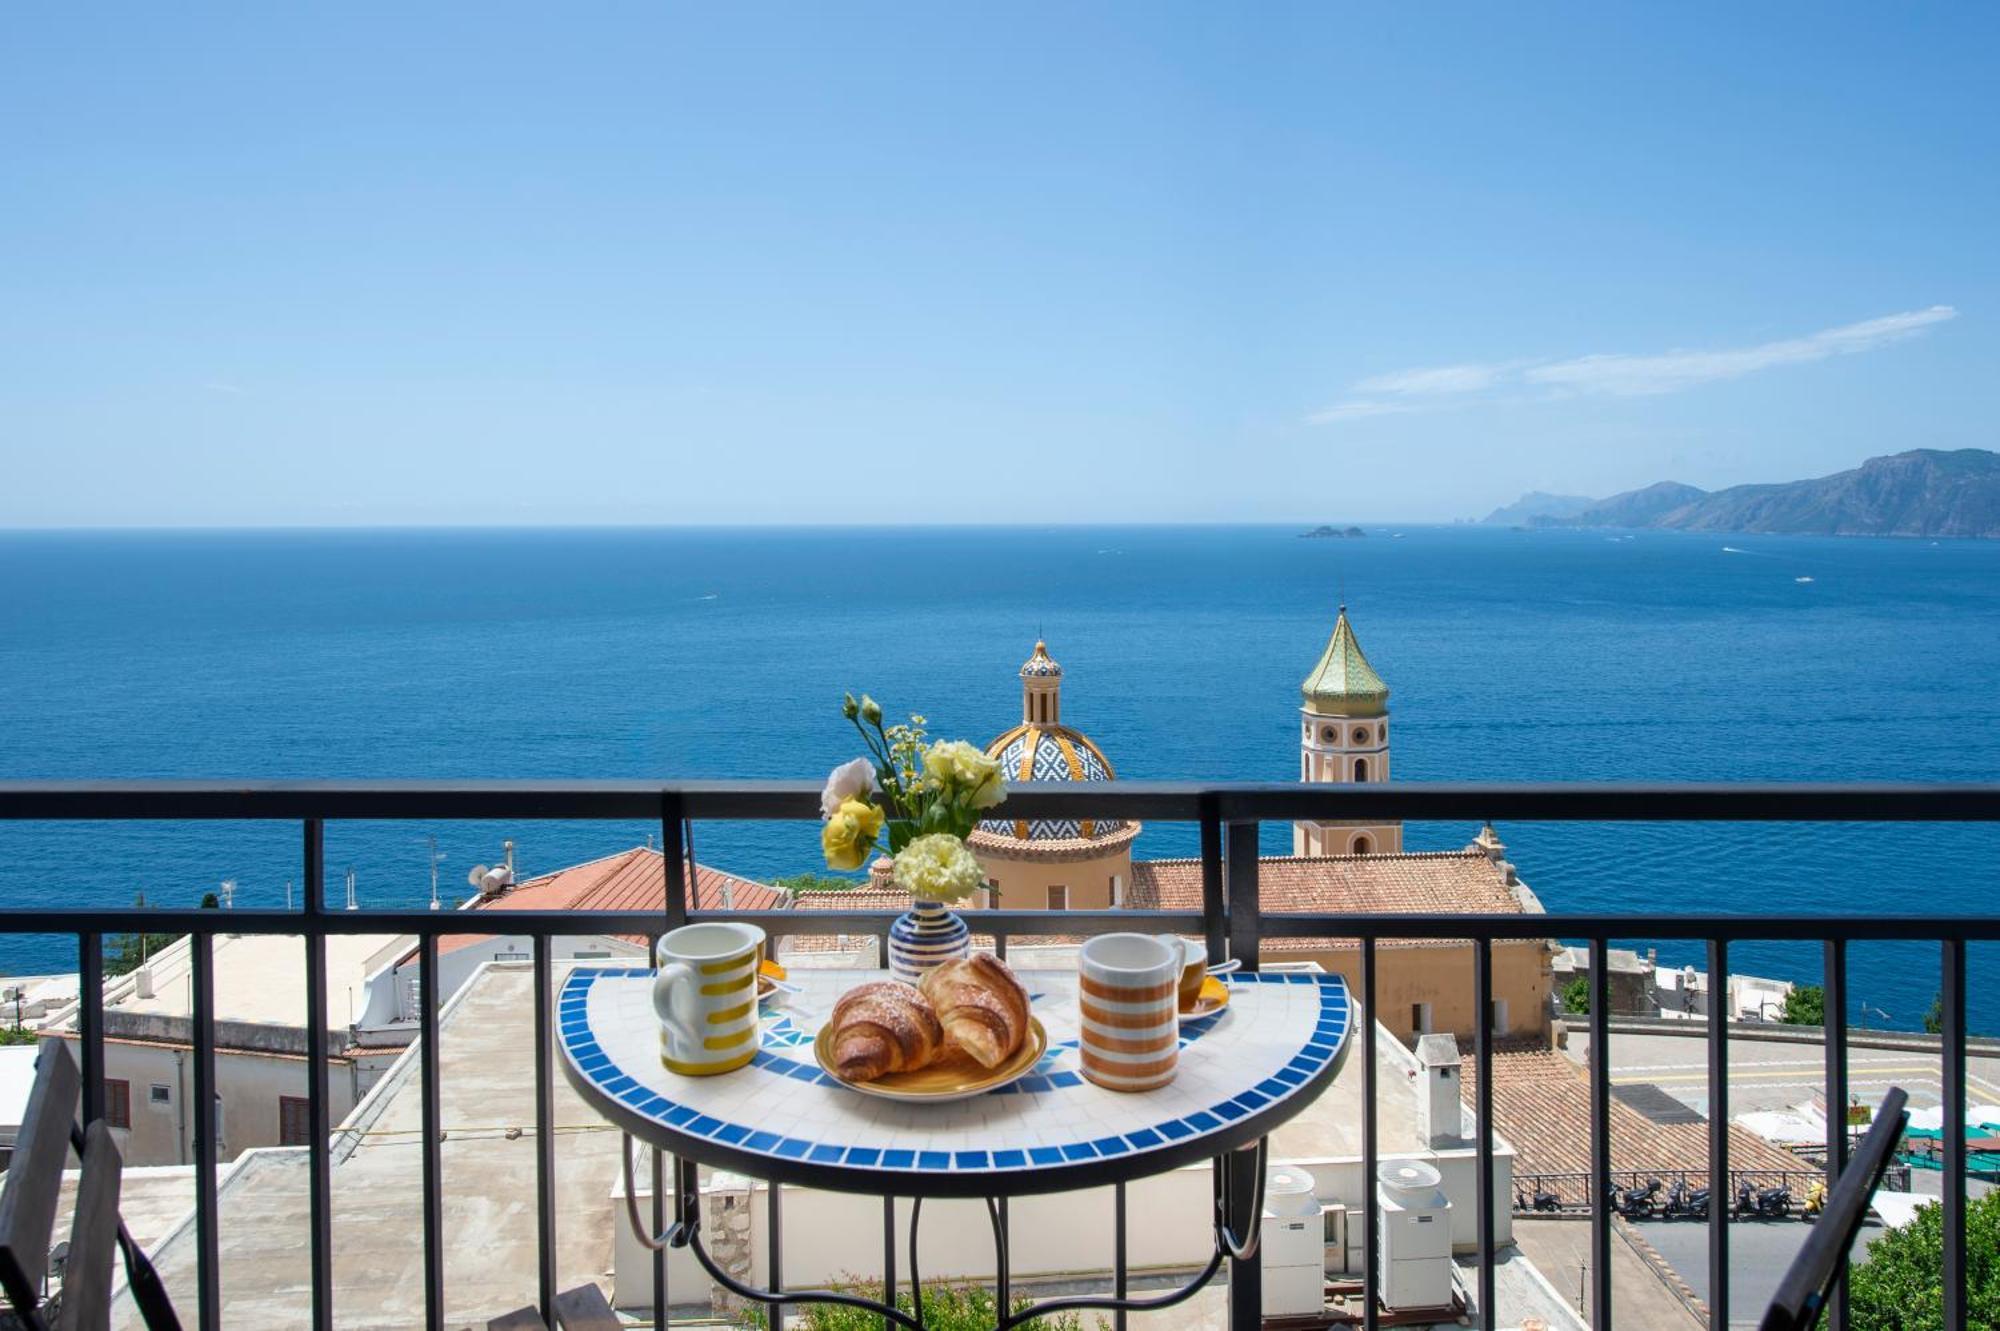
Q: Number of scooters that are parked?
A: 5